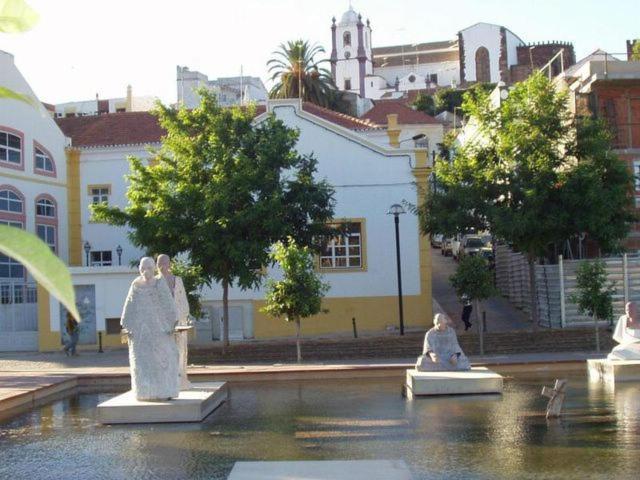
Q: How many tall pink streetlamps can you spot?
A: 0